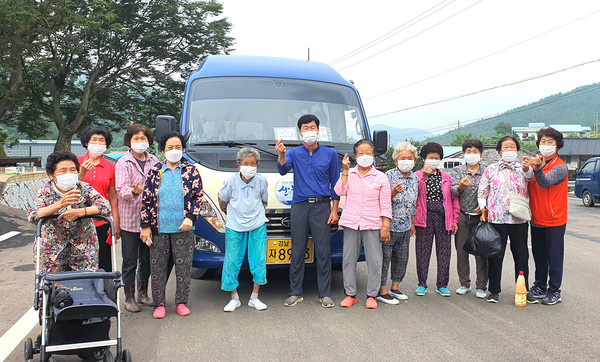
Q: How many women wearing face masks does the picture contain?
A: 11